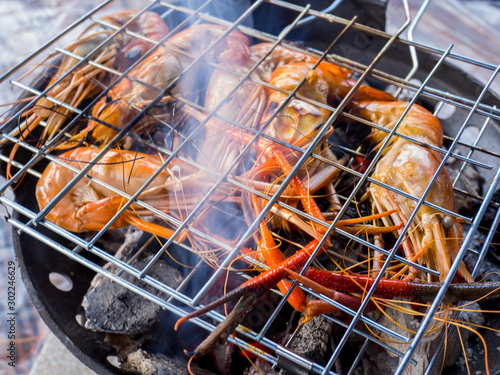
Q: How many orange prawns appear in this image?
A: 6